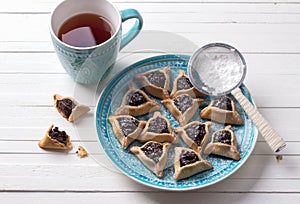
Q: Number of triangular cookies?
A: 13